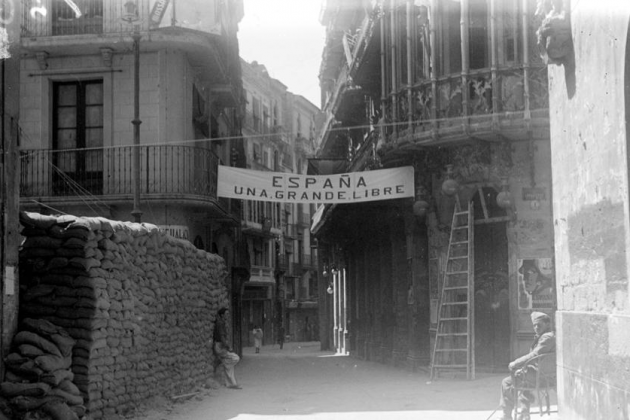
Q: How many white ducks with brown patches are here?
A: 0